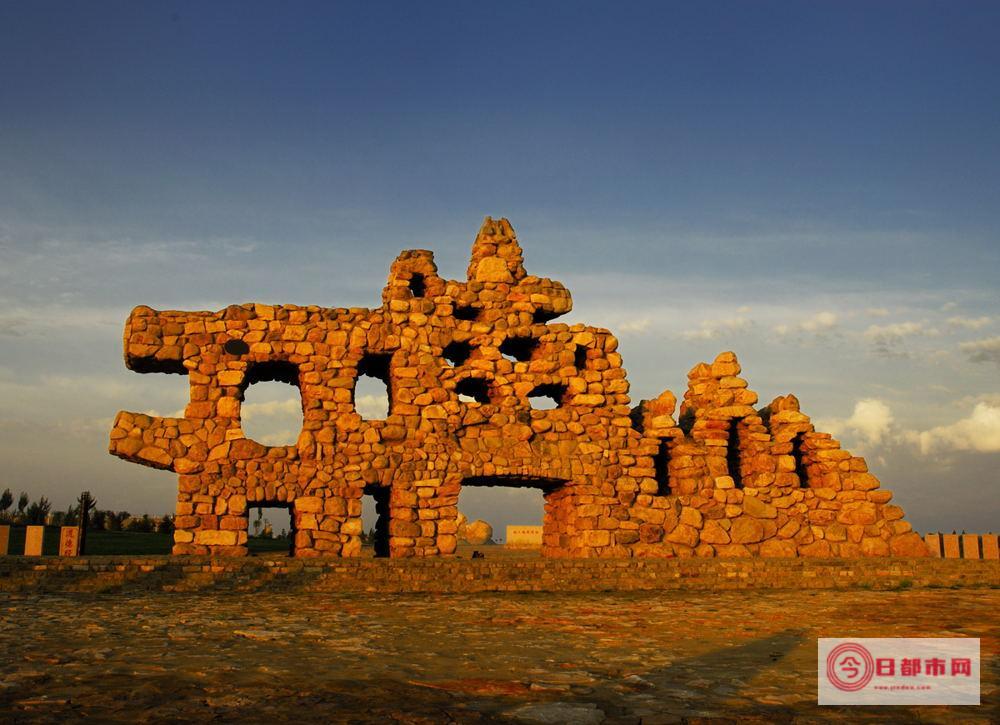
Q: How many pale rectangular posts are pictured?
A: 7